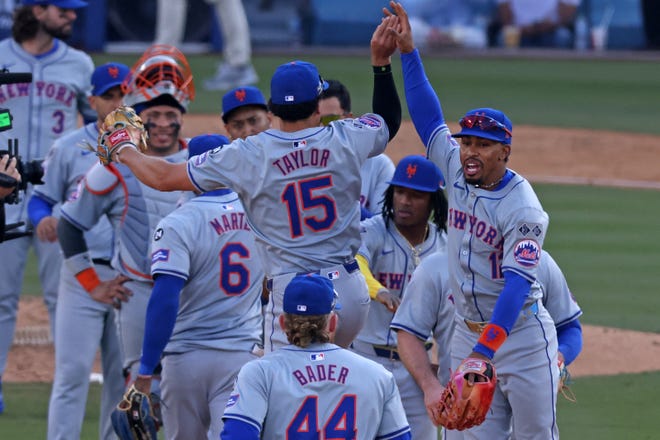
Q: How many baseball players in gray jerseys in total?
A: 11